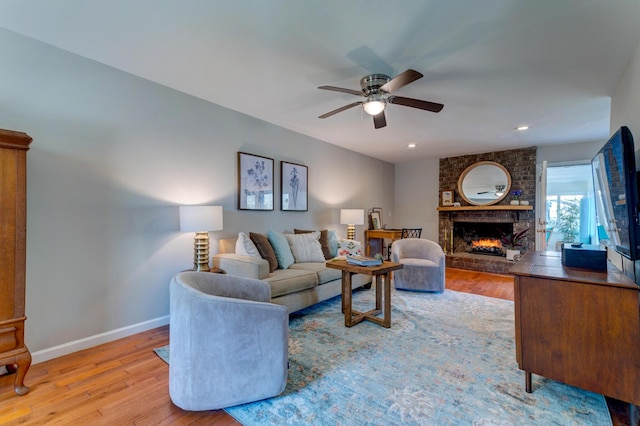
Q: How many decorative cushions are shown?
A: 7